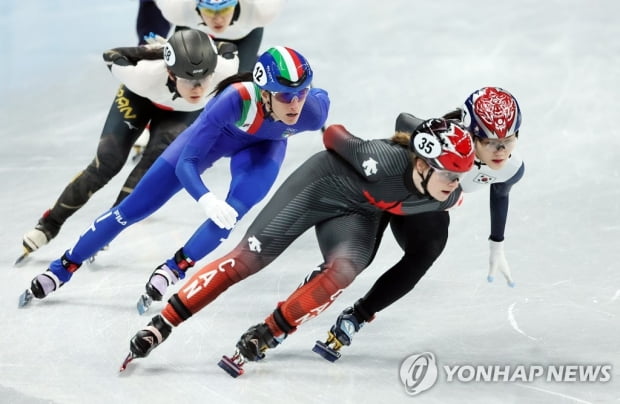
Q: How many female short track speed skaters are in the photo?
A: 5